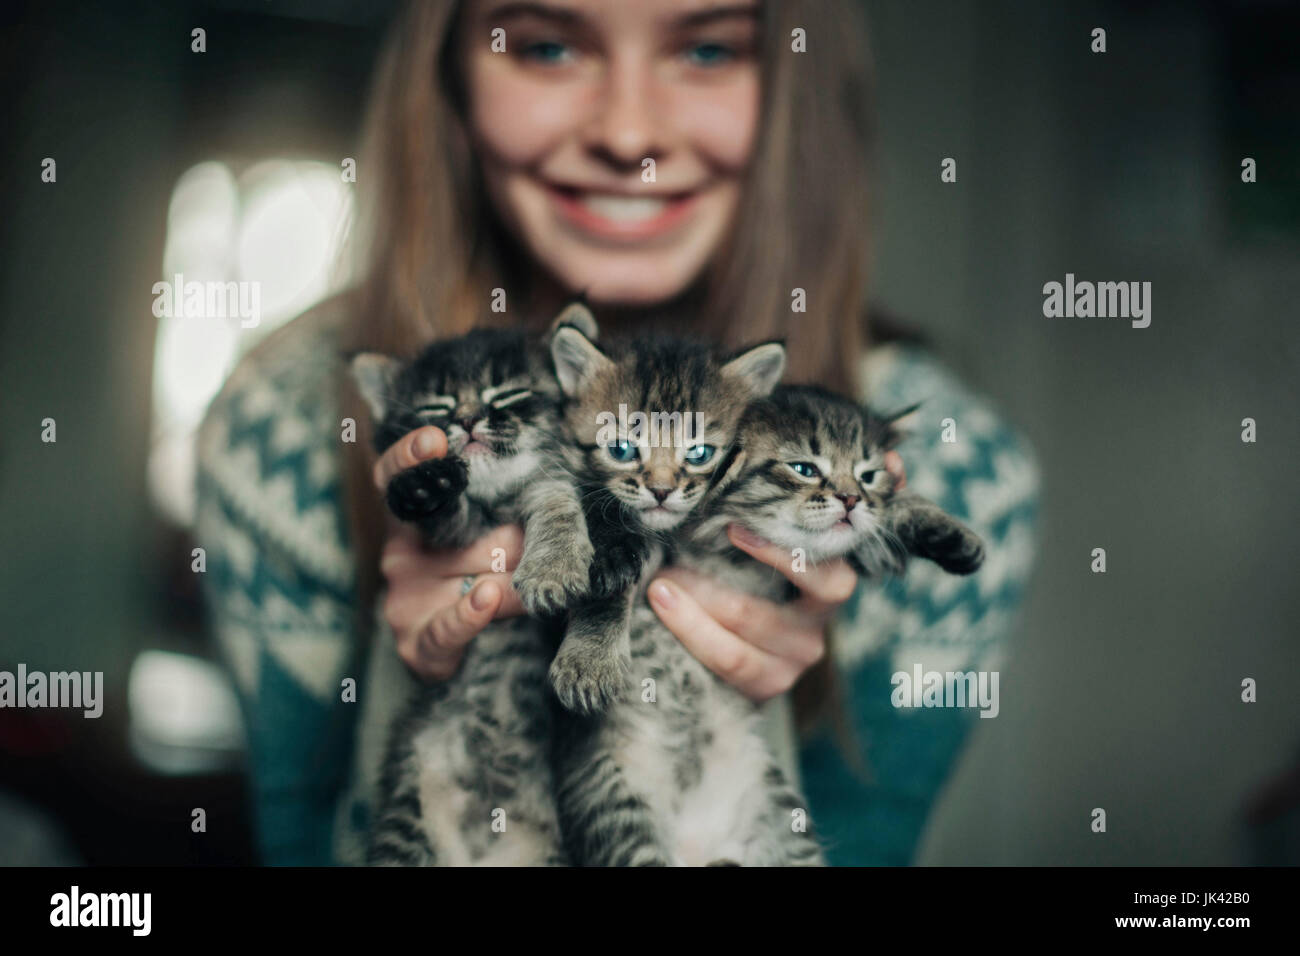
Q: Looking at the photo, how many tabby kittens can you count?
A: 3